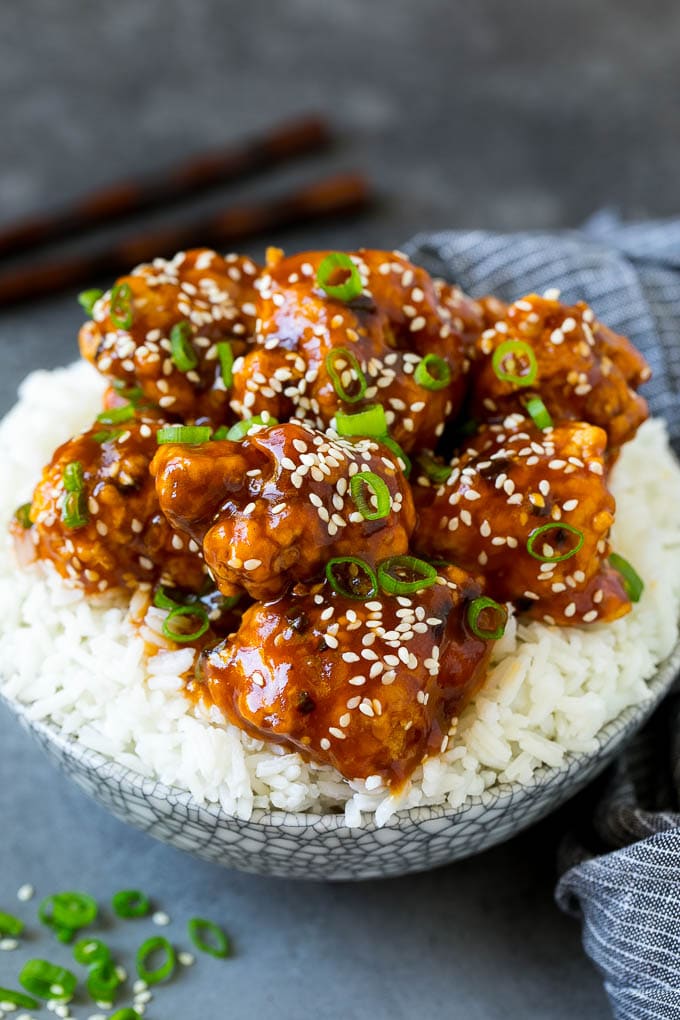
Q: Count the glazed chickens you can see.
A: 7